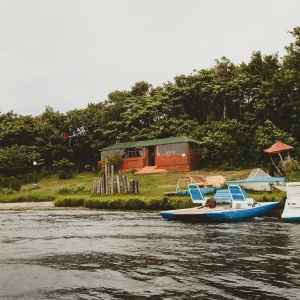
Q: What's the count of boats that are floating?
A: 2